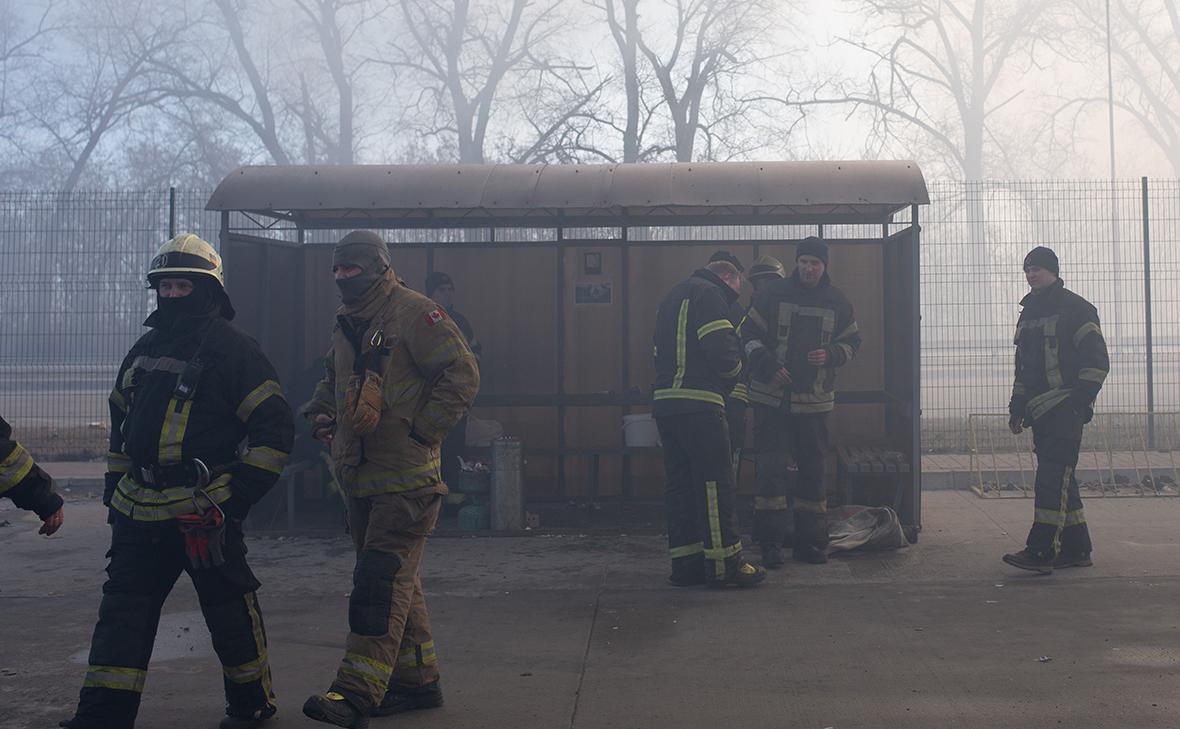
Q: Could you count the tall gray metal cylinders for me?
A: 1